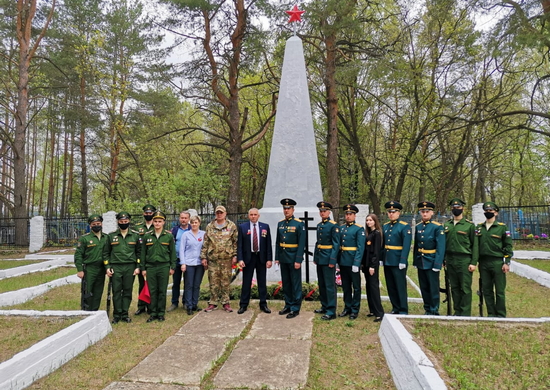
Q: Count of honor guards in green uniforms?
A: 6